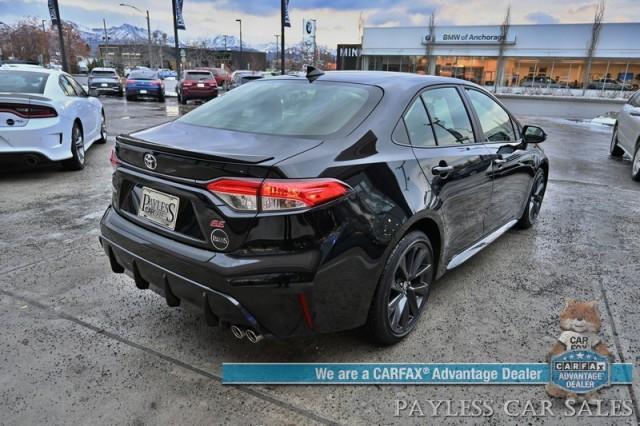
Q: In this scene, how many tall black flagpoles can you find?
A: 3